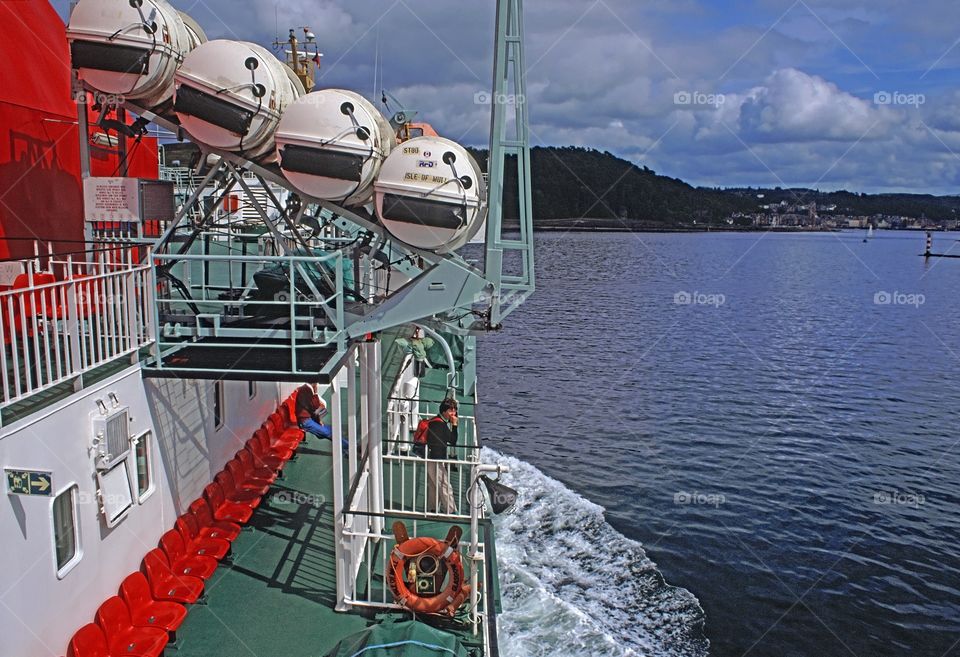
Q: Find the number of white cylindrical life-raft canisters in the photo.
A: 4